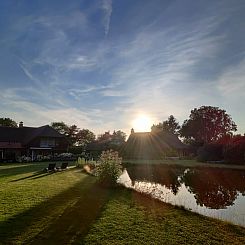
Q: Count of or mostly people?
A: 0